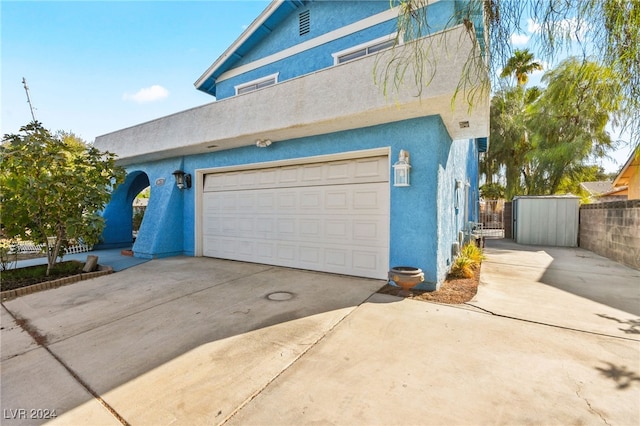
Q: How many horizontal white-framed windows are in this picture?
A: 2